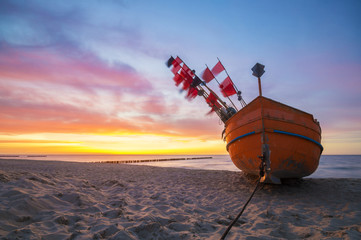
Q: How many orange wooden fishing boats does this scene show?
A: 1